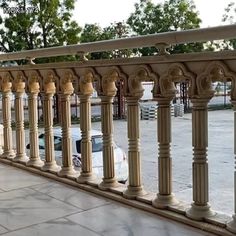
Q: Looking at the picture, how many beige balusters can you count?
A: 11